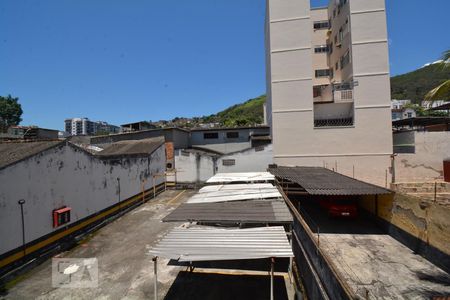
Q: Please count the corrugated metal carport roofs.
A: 5